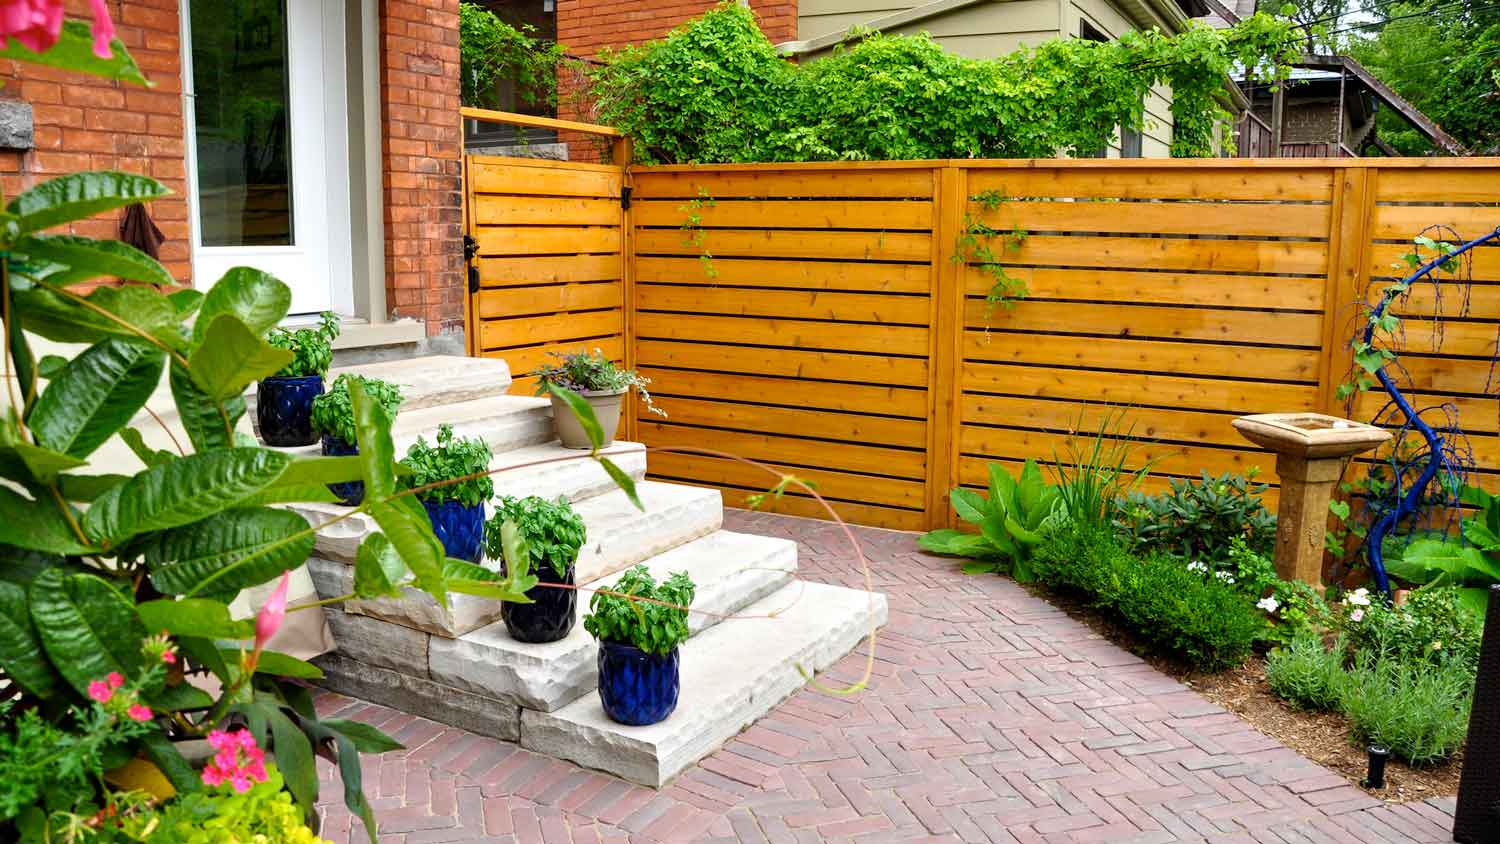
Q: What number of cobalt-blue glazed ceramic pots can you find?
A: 5